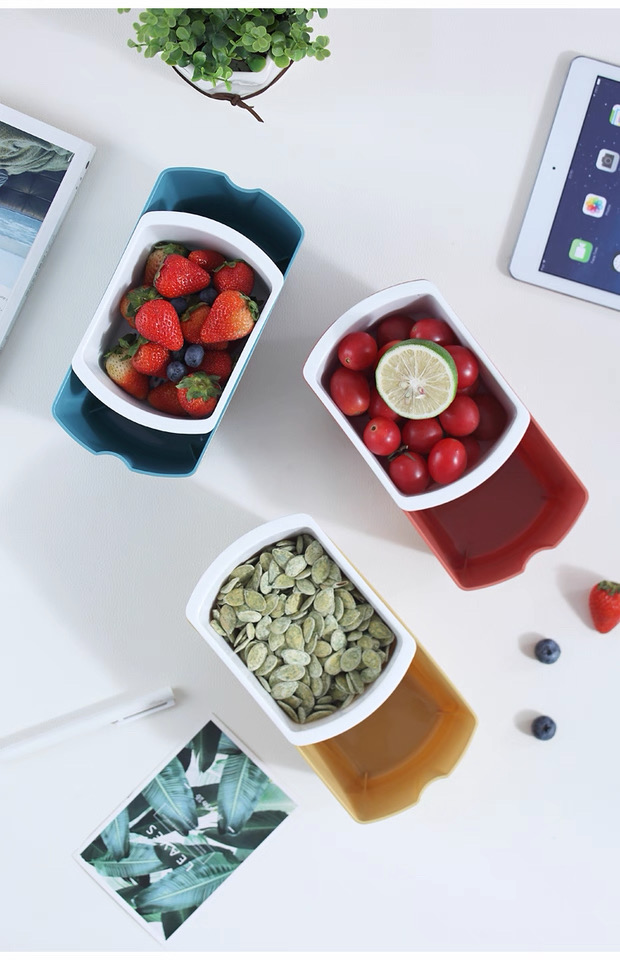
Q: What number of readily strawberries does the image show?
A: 14